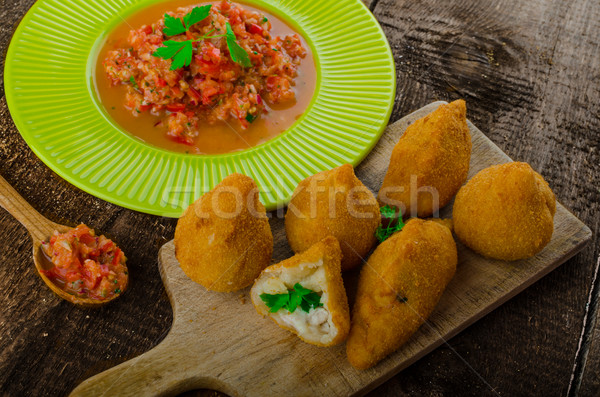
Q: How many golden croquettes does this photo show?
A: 6